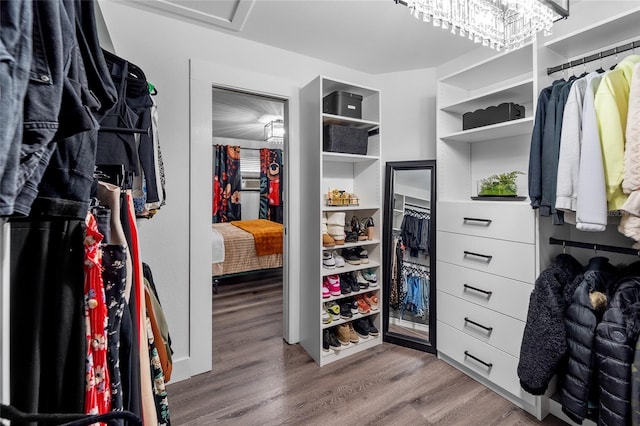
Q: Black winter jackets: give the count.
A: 3